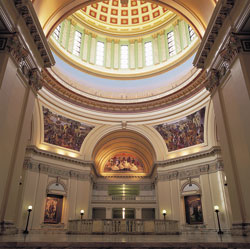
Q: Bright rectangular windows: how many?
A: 7